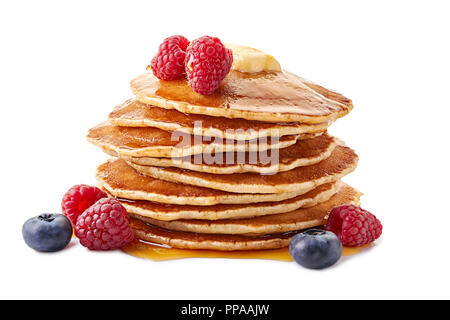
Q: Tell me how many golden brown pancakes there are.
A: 9